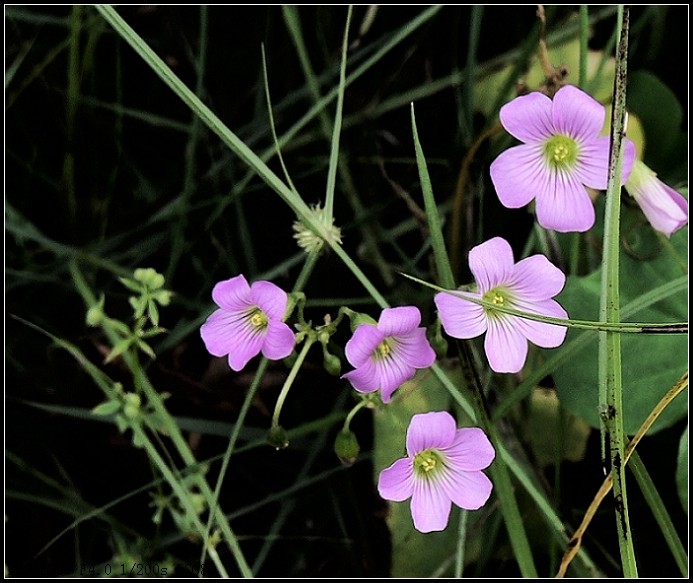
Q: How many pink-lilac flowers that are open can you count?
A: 5